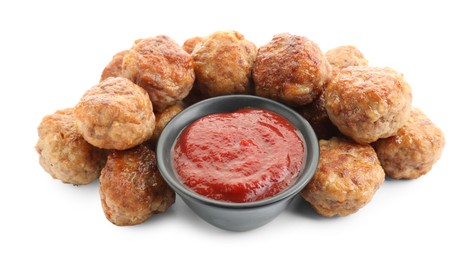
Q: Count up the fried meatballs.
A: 14